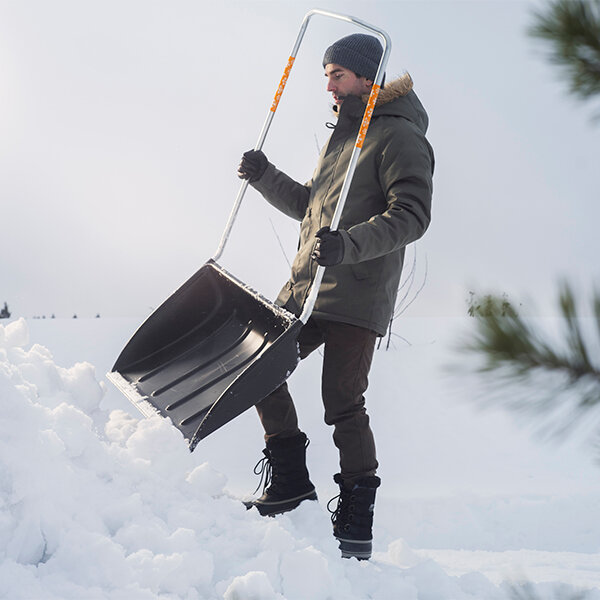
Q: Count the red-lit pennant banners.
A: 0